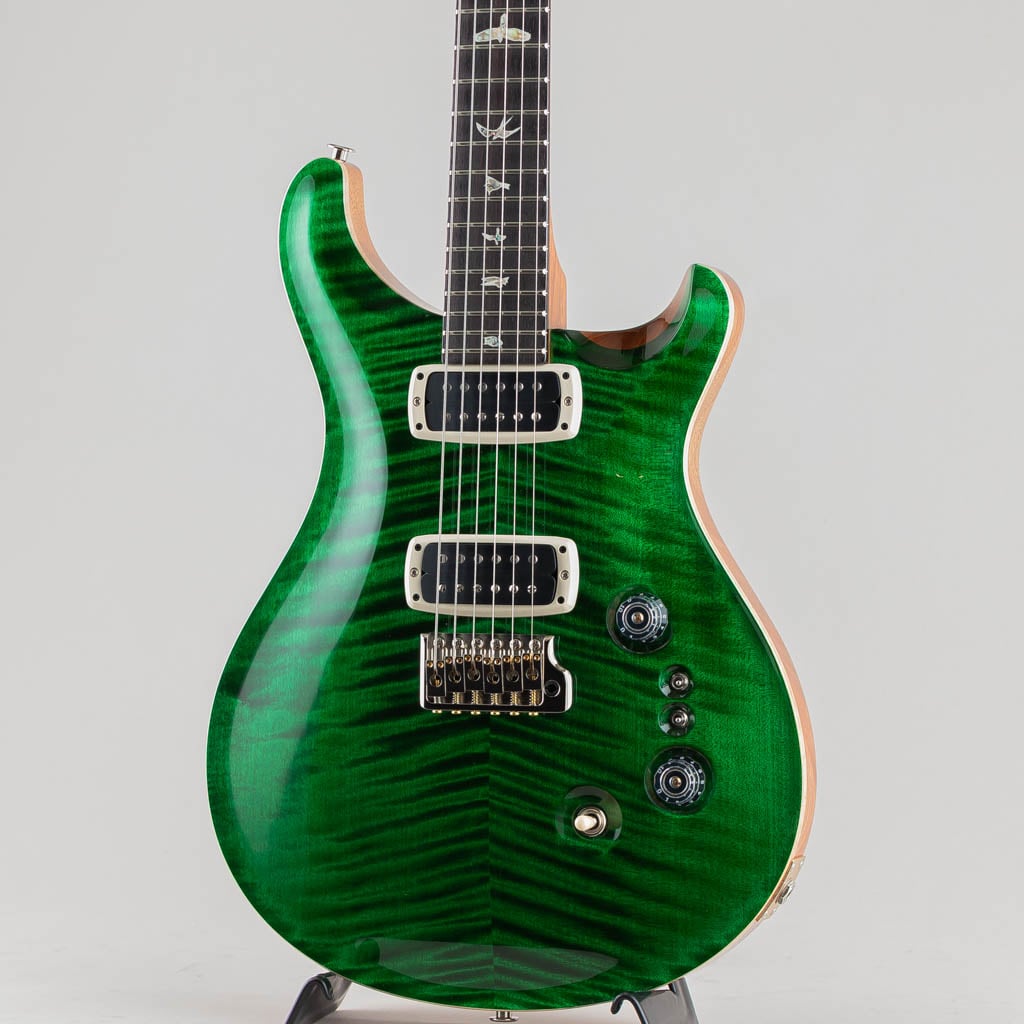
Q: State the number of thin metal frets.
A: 14